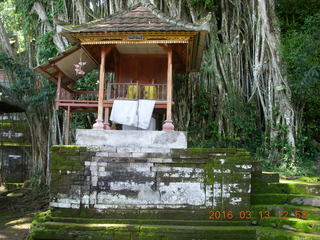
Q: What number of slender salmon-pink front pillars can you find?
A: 2